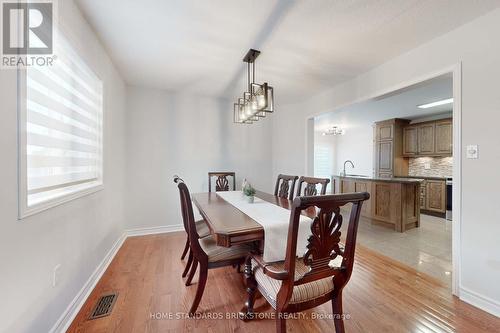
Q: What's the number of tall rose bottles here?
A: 0